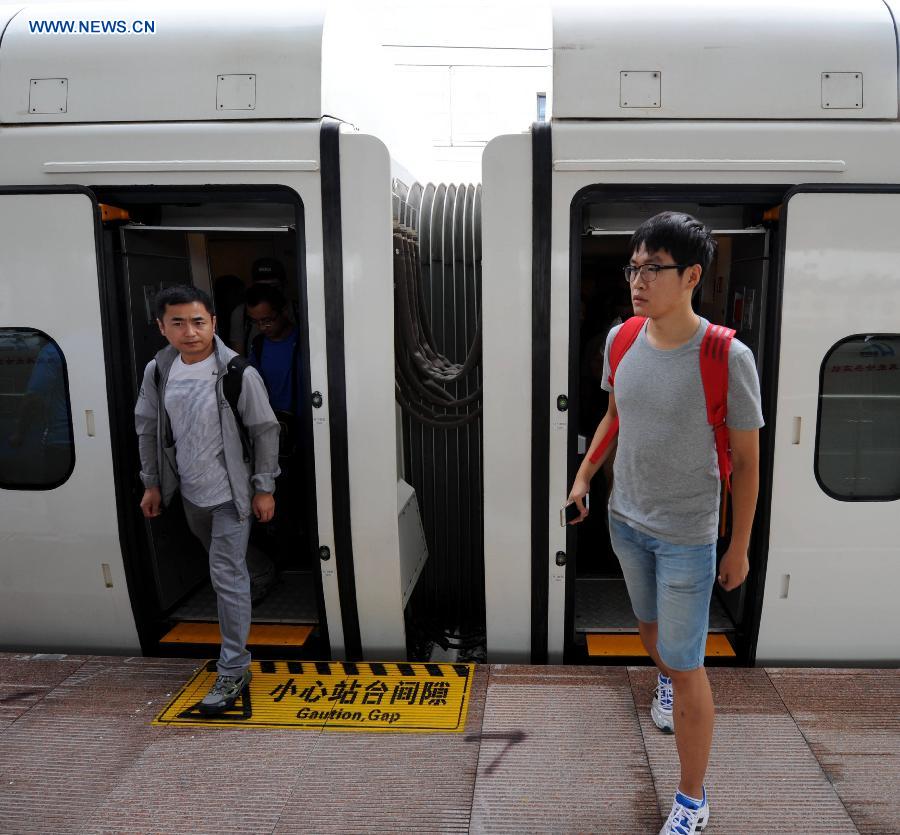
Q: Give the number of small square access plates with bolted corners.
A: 4